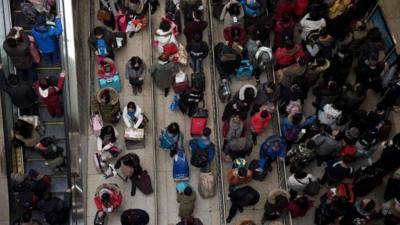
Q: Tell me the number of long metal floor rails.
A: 3